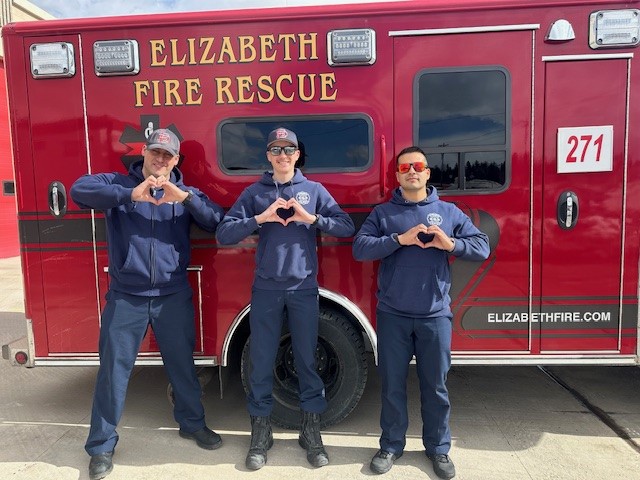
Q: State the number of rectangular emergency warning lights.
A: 4